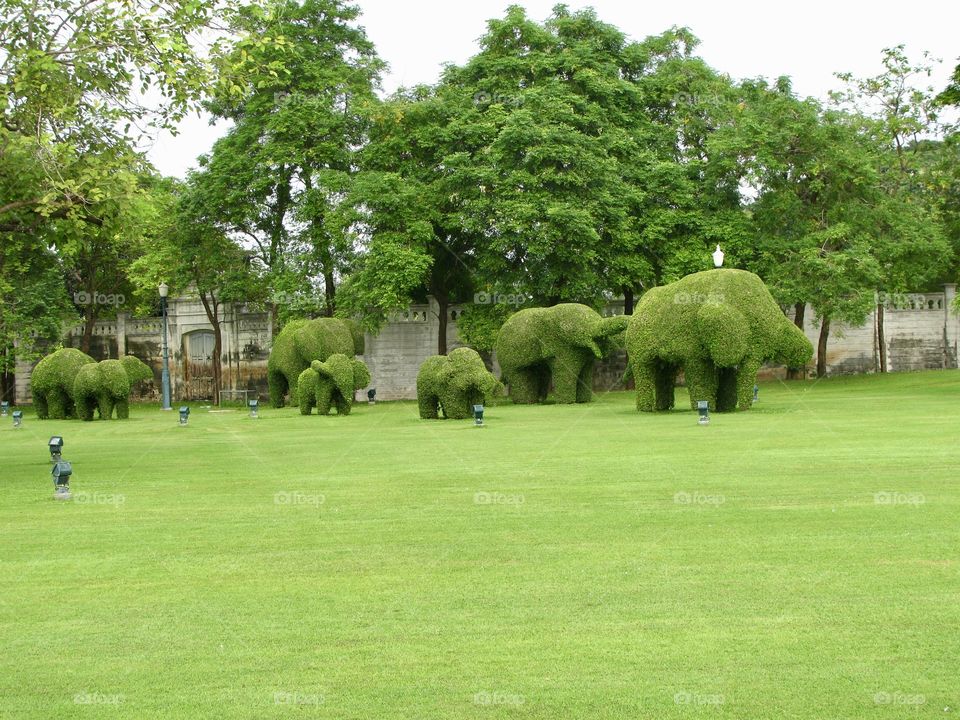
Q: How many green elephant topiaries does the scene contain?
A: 7